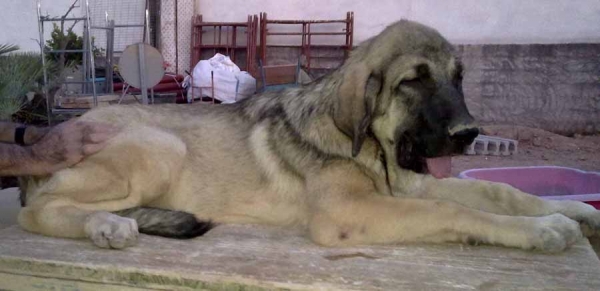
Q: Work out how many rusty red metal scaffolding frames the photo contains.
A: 2